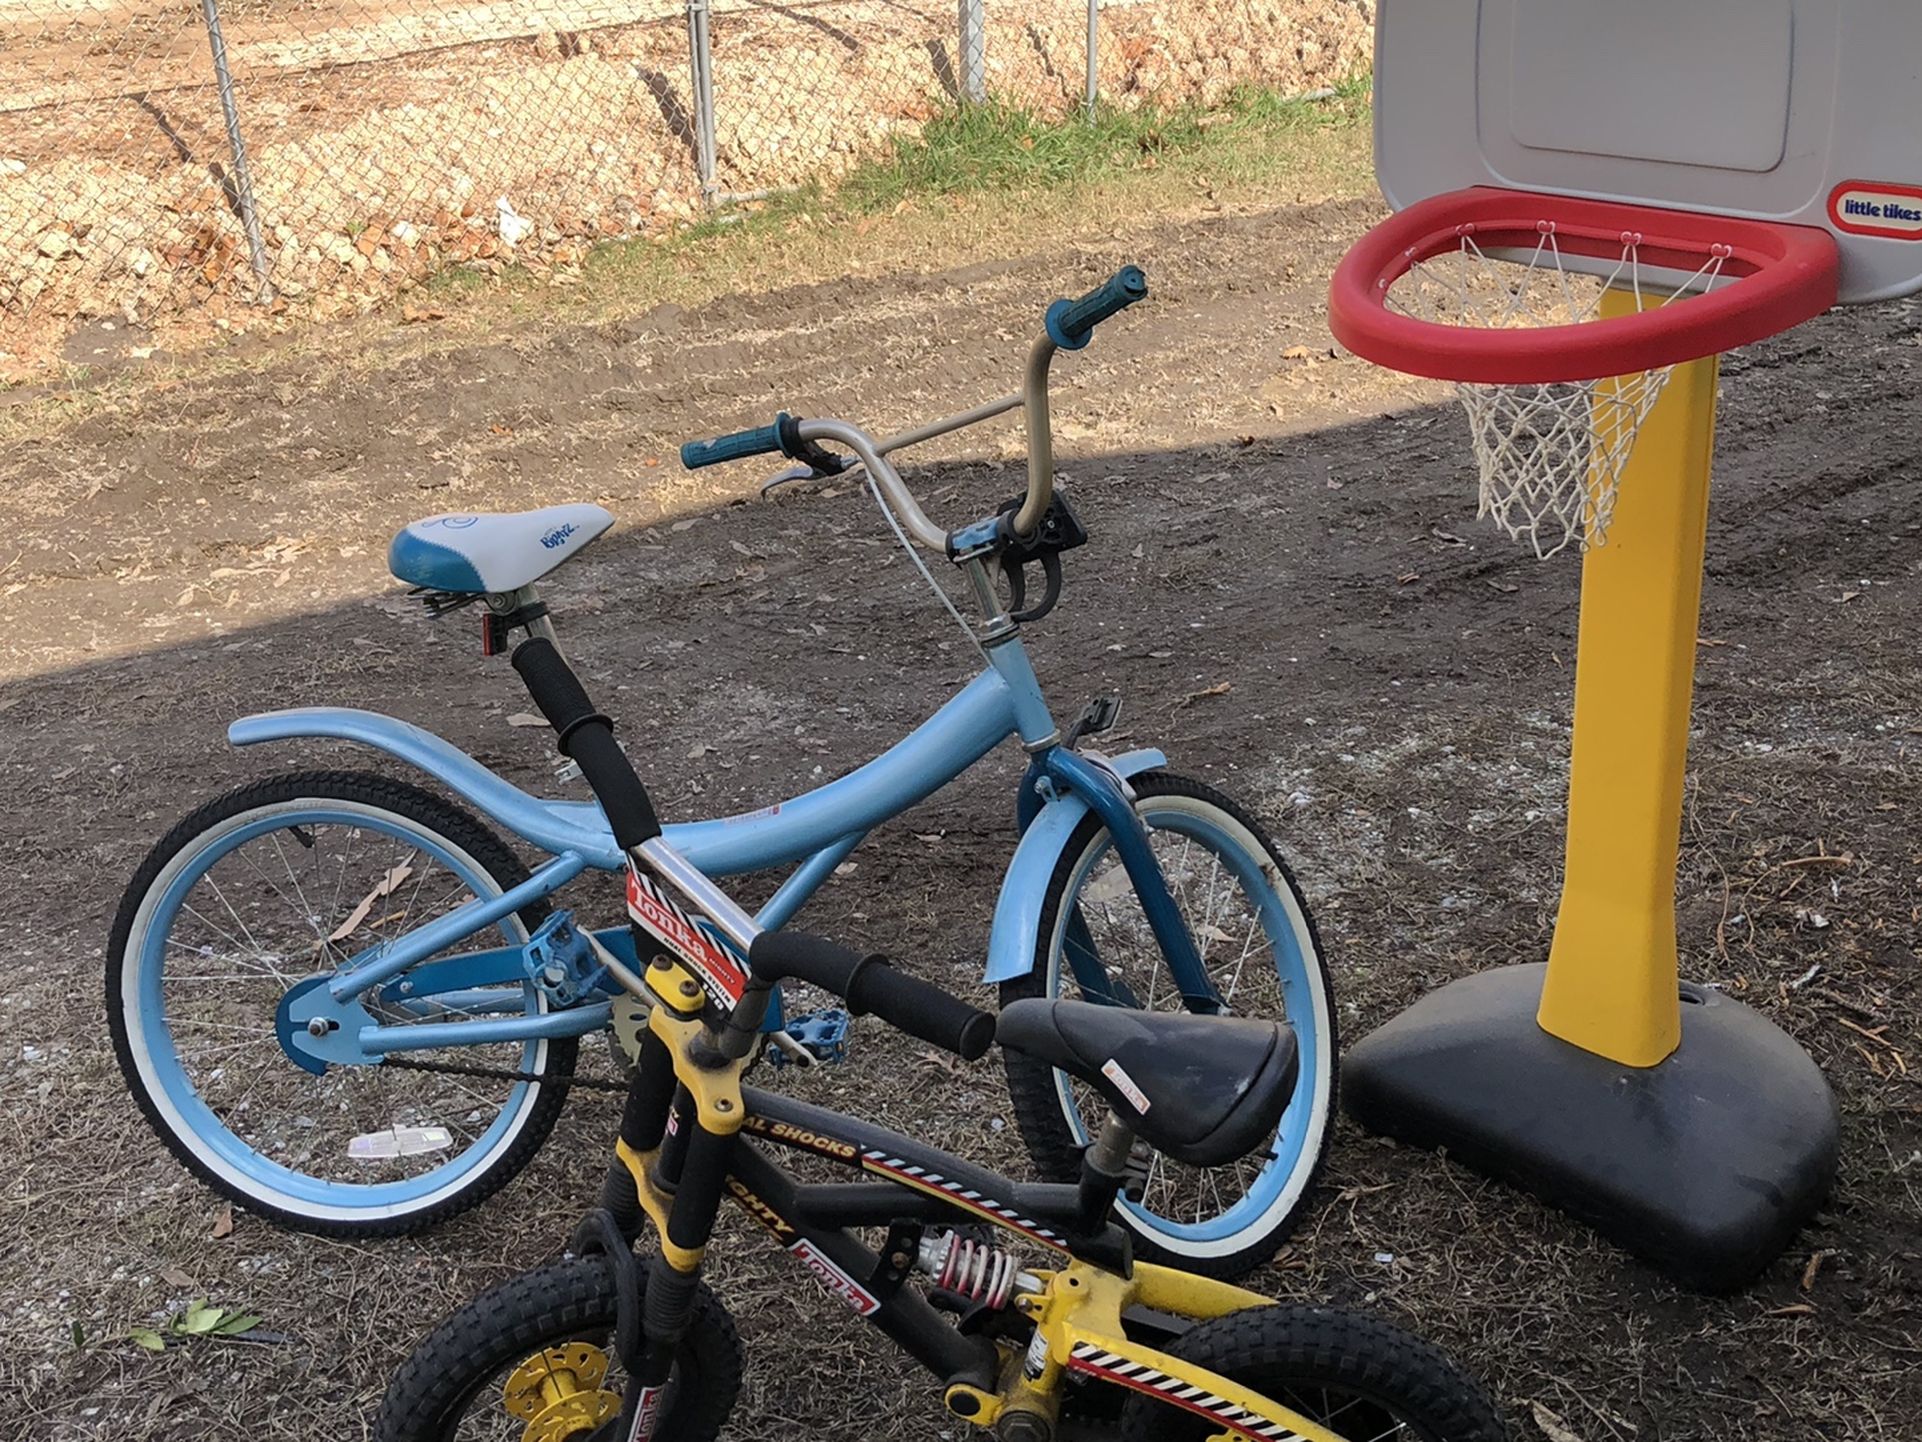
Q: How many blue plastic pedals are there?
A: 2